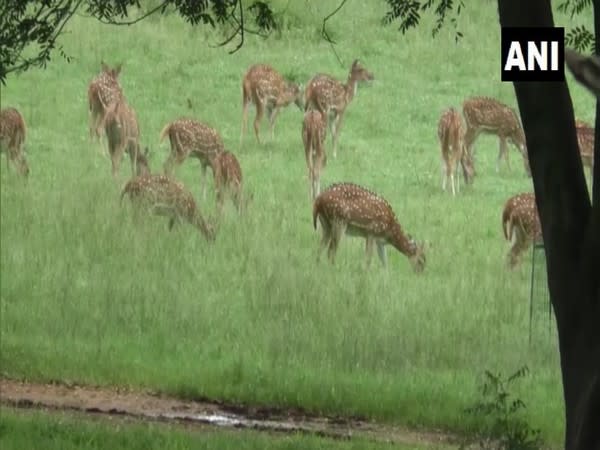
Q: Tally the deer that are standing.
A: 14